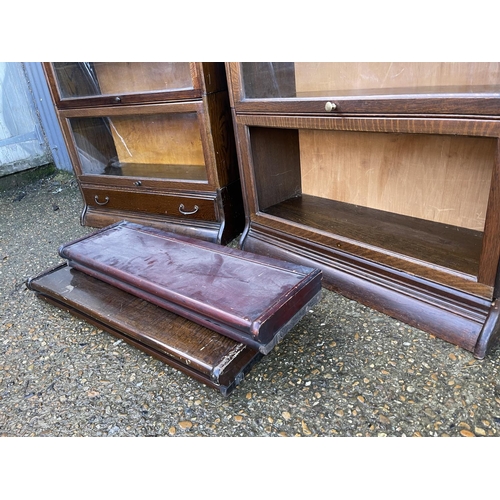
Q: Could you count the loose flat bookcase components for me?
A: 2